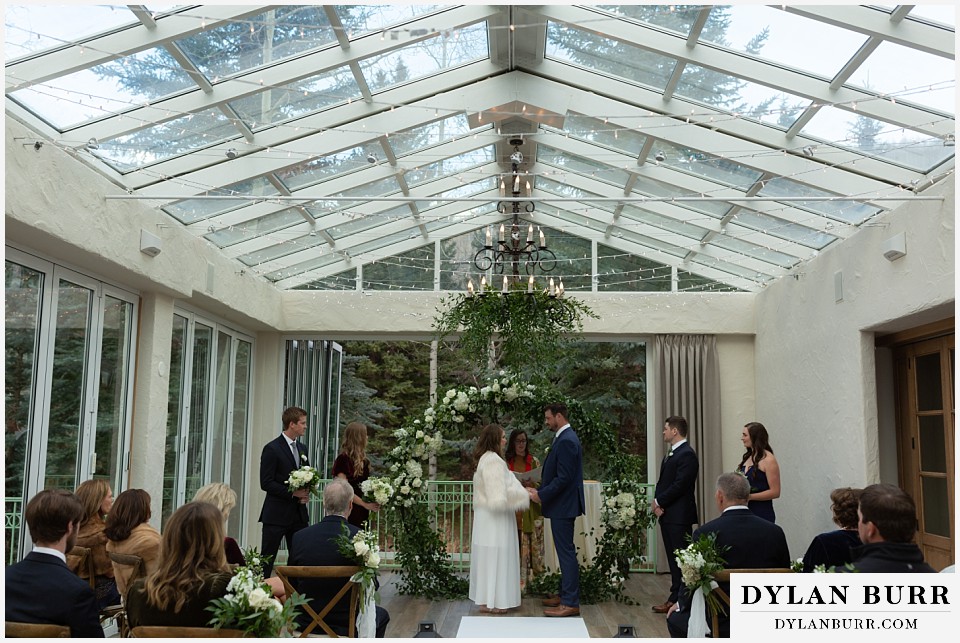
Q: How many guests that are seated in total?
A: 9